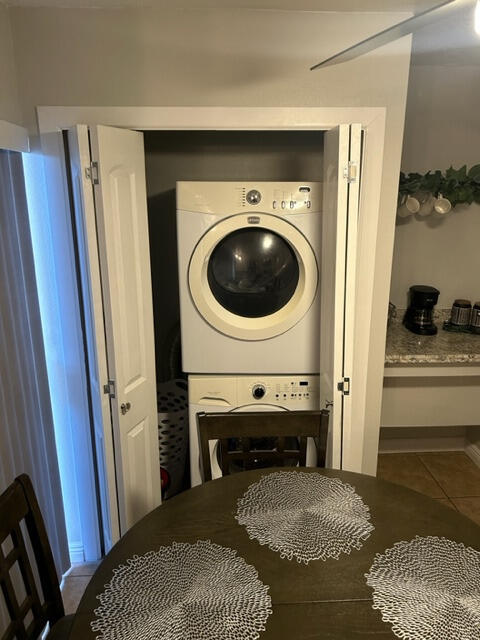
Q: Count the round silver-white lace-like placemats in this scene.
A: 3